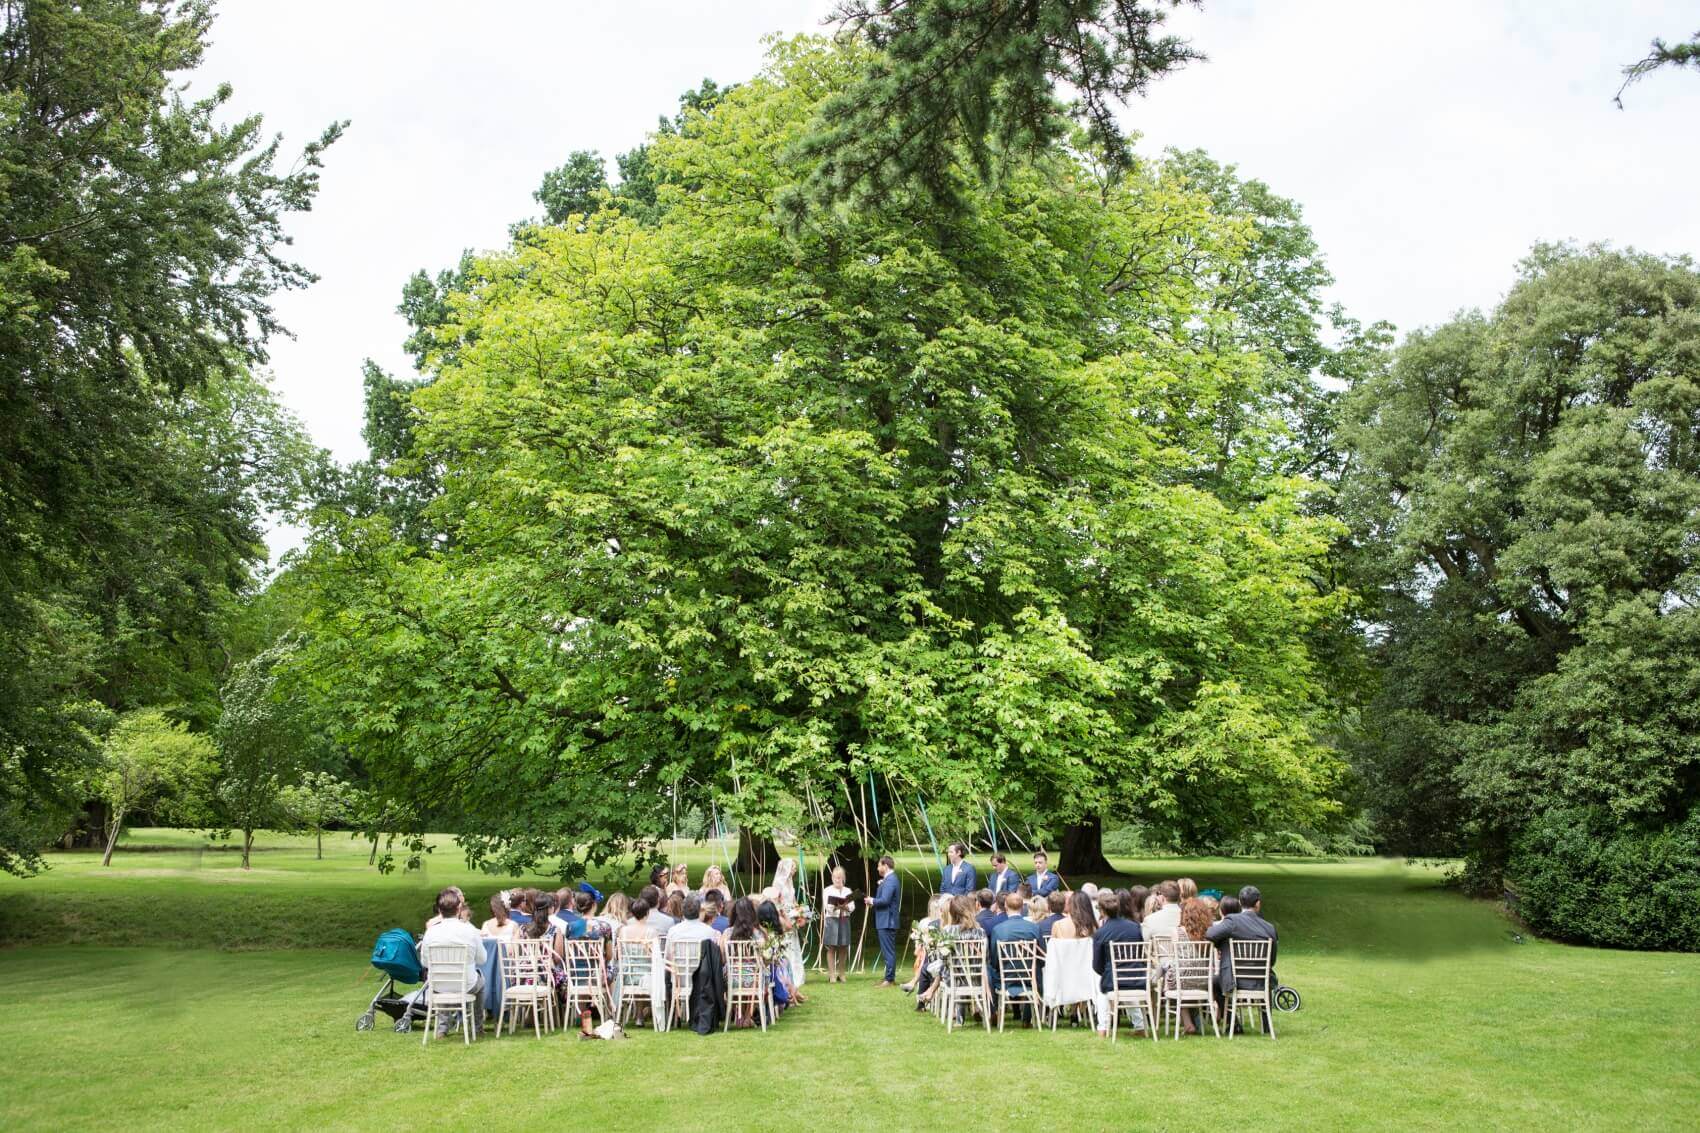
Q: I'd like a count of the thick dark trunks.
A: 3